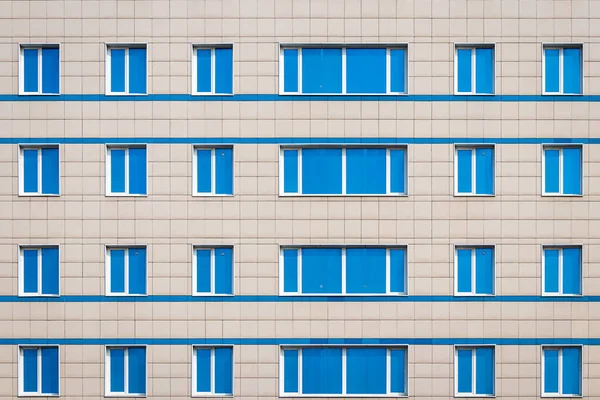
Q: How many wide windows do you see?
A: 4